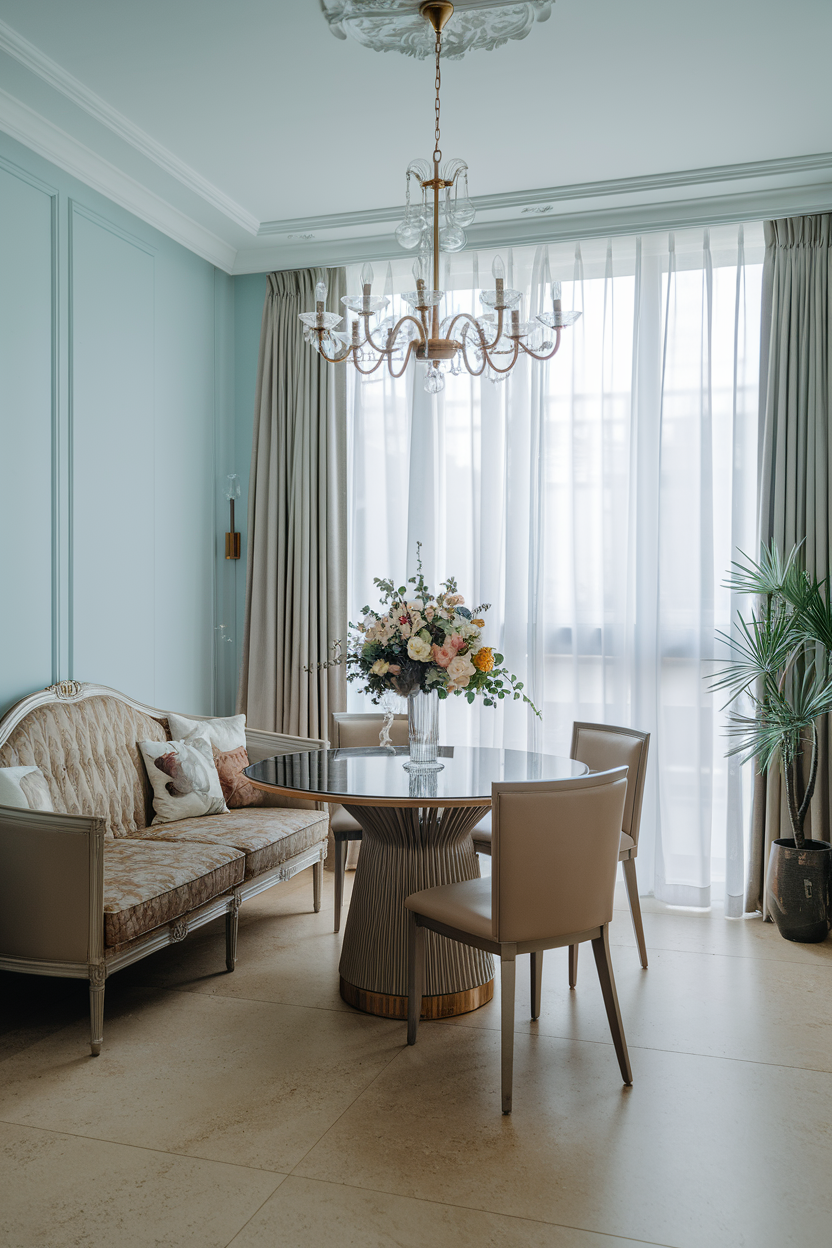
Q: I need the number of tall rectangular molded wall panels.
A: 2